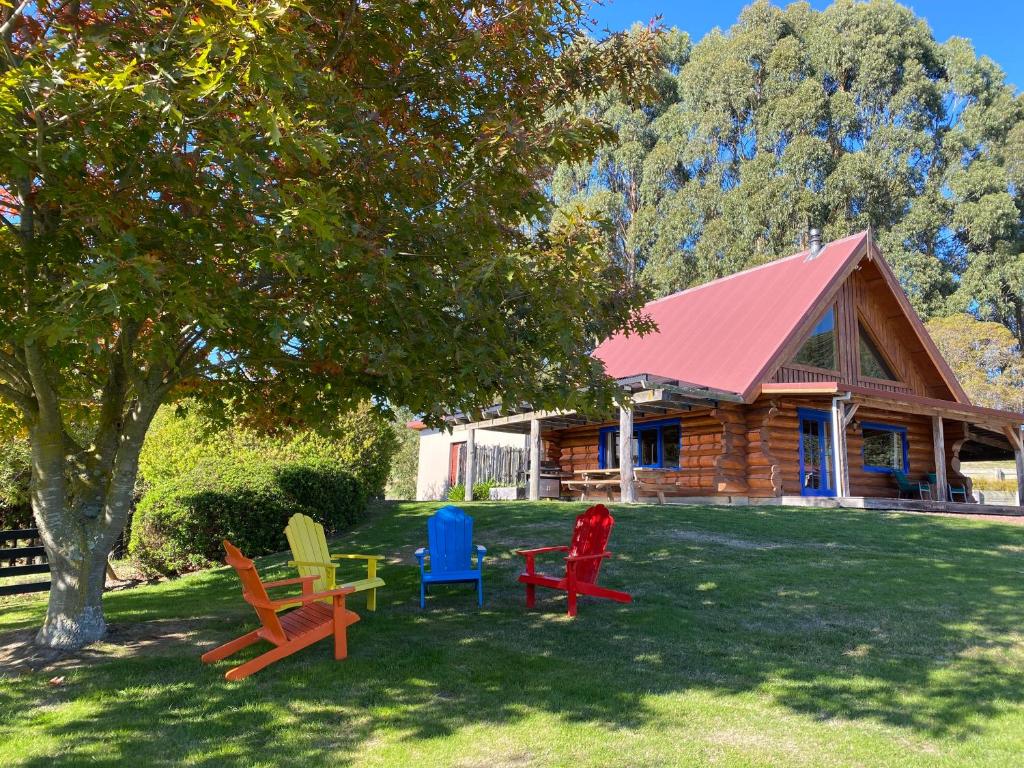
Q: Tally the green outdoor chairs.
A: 2